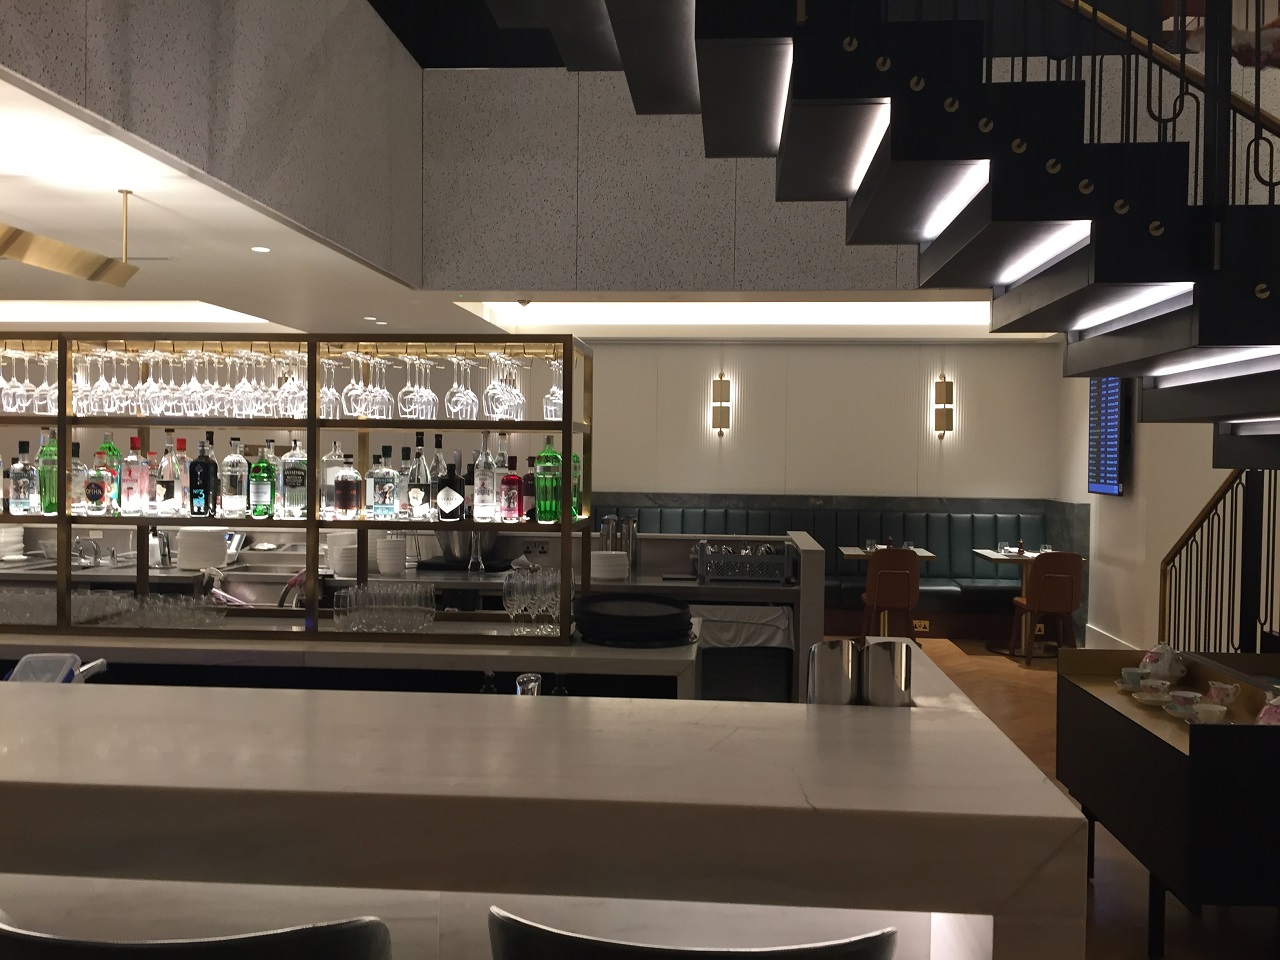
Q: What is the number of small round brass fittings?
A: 11